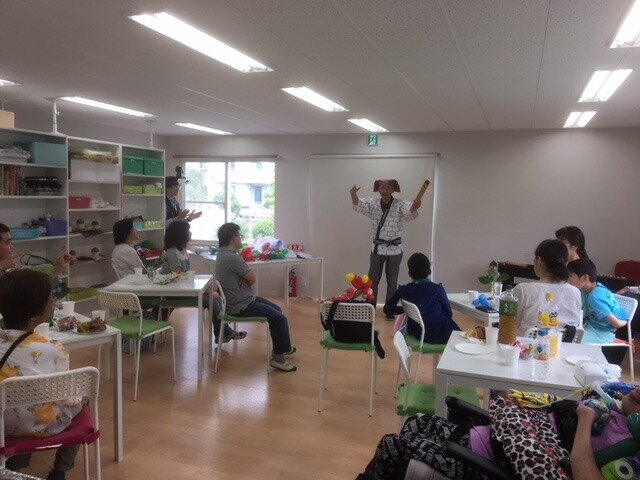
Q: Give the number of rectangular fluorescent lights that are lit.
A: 9